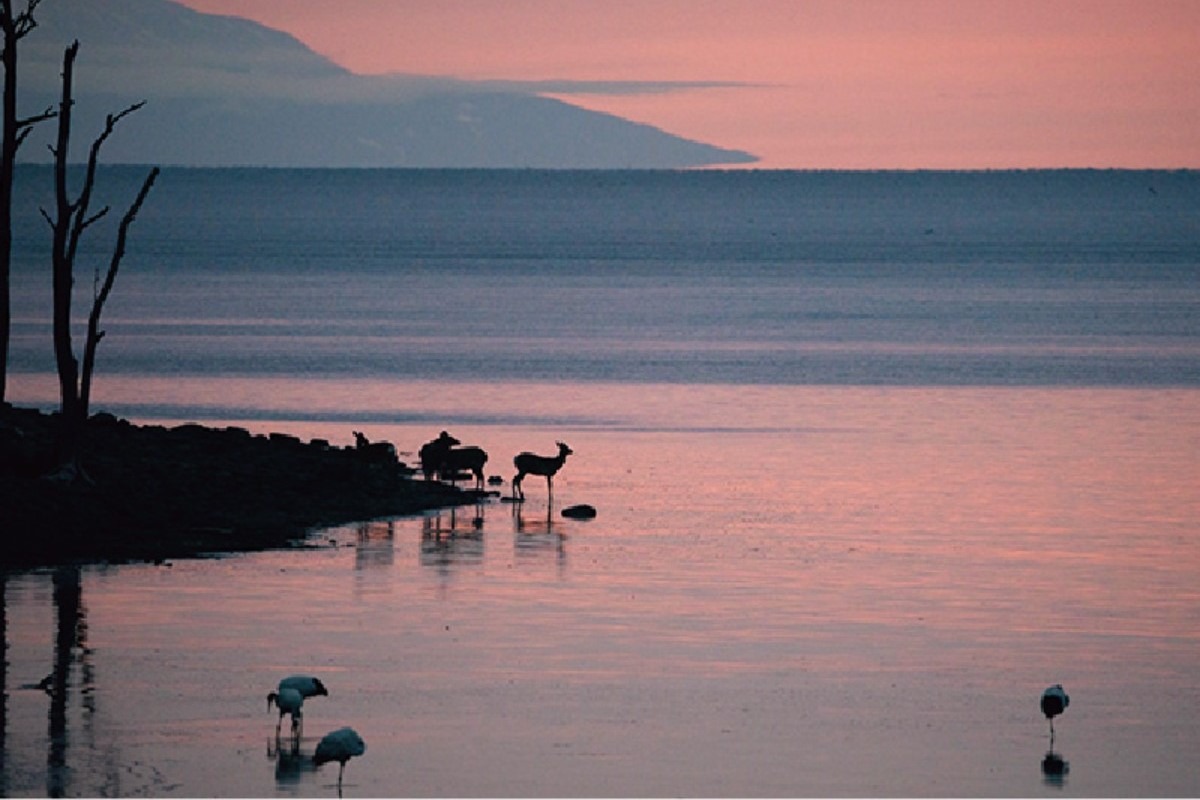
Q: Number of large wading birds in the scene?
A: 4